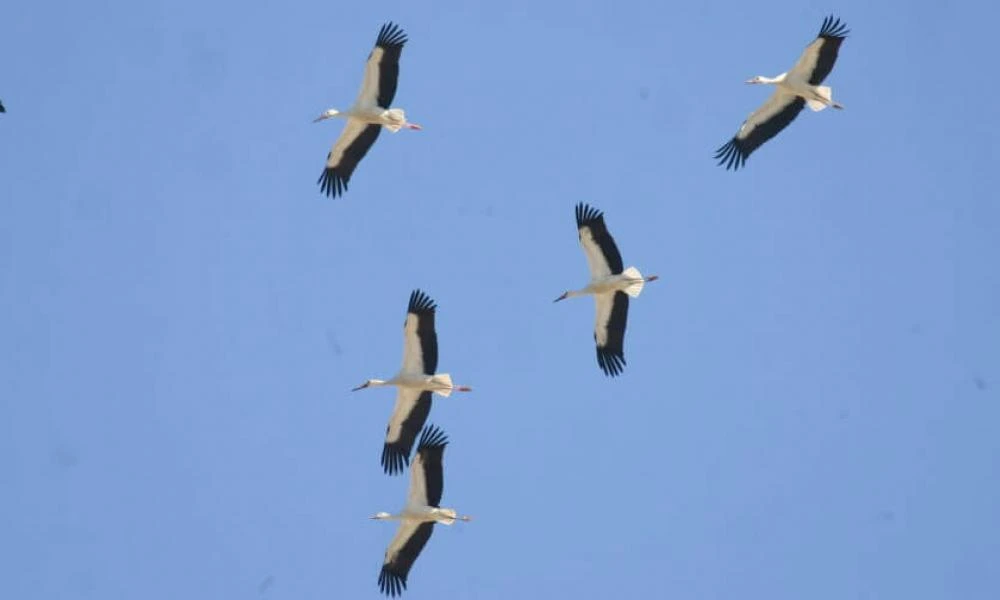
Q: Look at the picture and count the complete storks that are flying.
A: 5